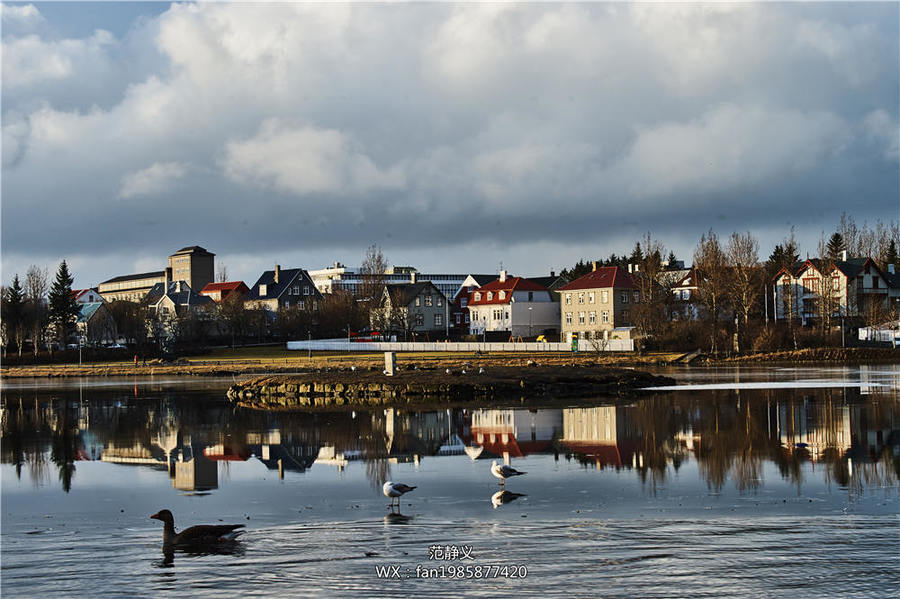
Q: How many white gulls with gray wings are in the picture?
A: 2